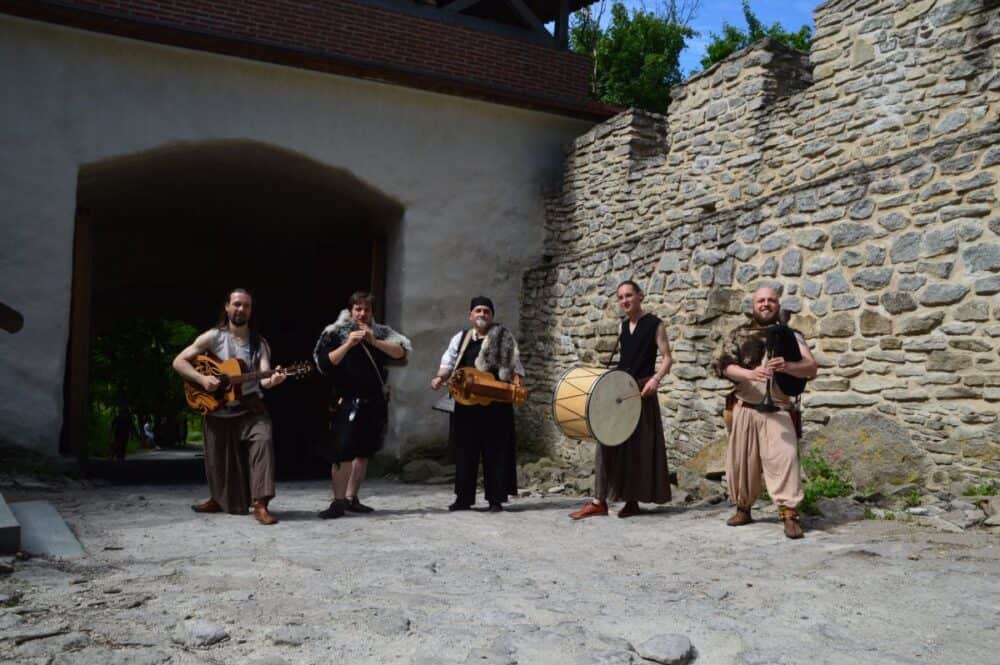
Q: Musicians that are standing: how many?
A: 5